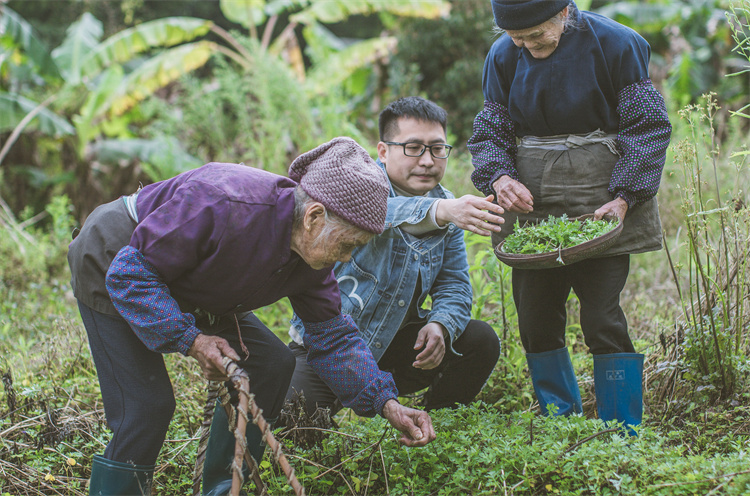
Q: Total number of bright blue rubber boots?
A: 2